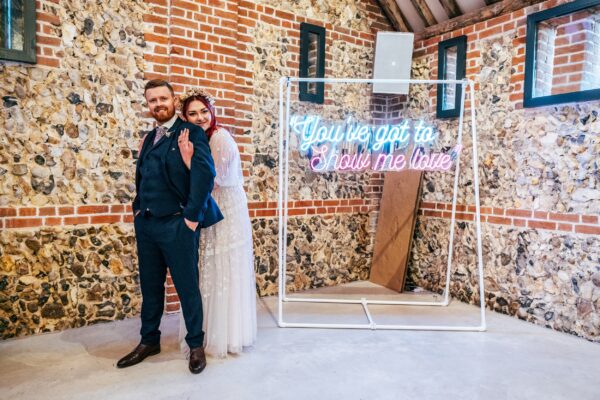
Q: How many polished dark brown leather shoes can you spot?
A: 2